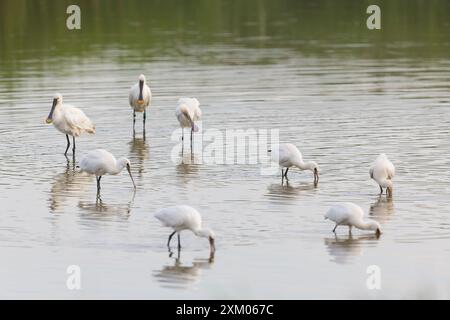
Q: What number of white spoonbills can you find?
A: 8